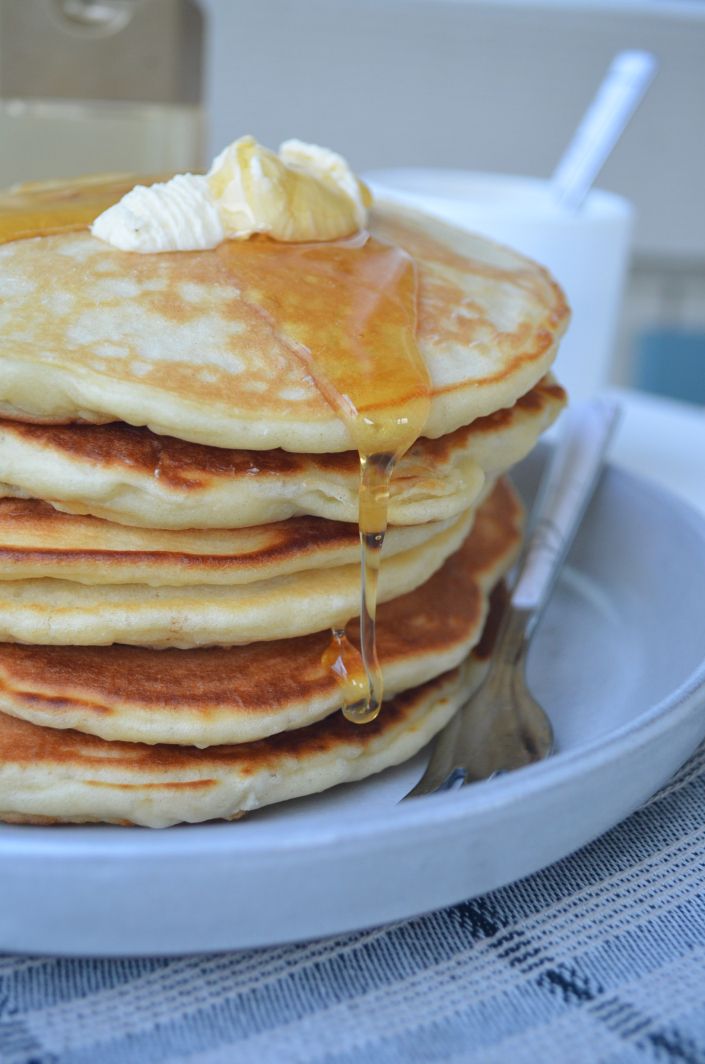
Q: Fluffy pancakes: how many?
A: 6